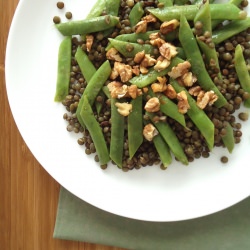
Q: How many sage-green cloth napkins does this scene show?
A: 1